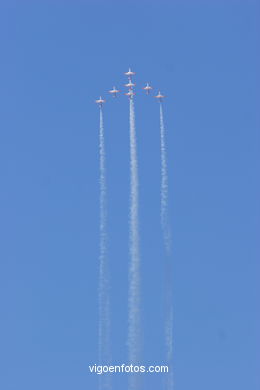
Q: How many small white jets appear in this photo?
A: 7